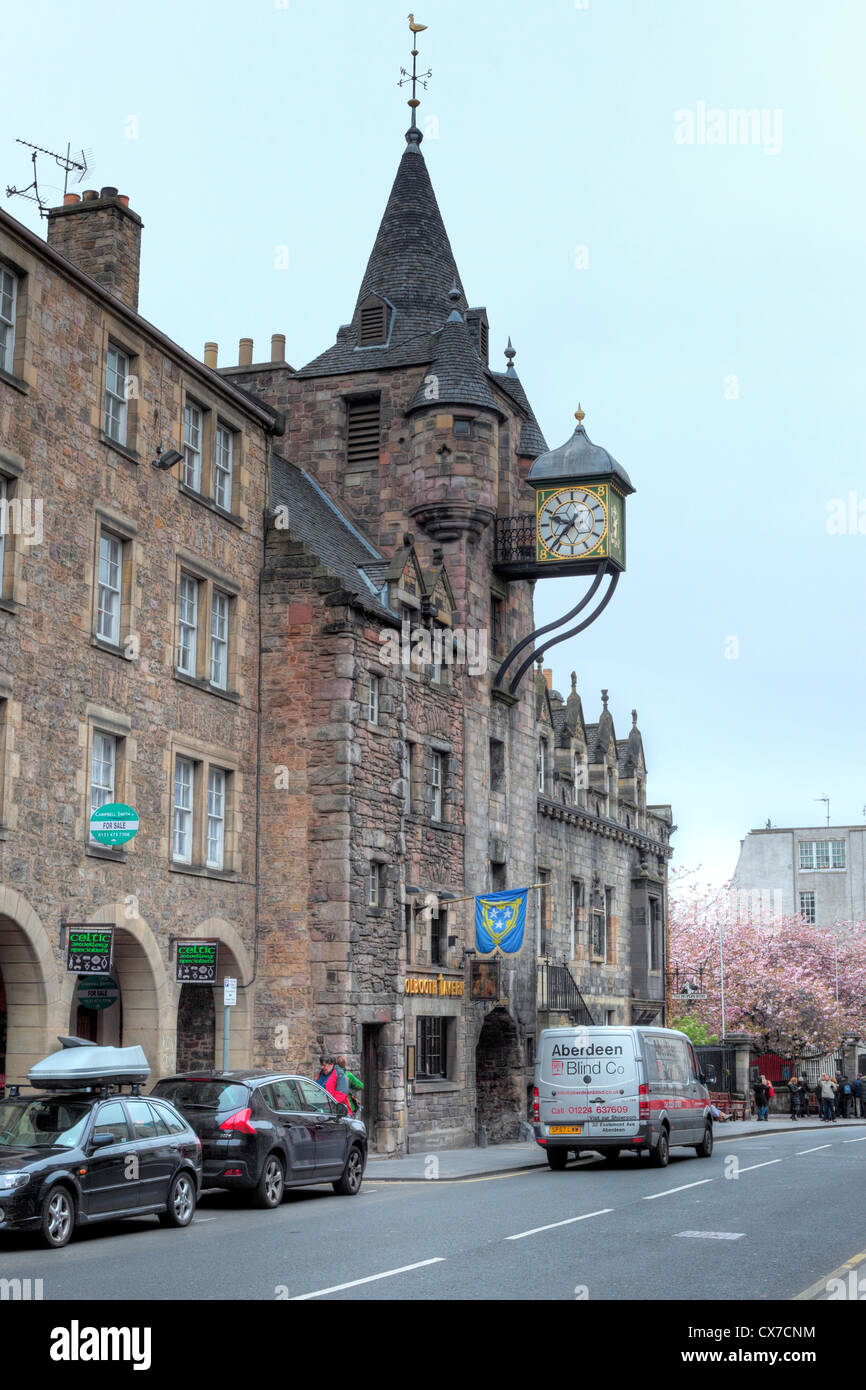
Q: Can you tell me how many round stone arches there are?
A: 4